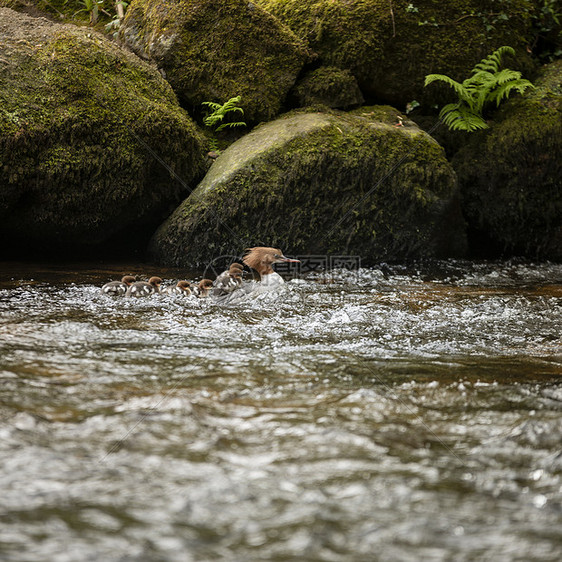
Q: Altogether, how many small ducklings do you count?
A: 6